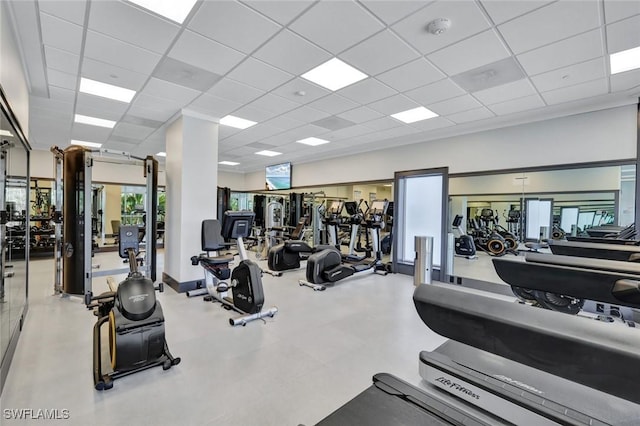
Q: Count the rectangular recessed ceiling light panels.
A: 12